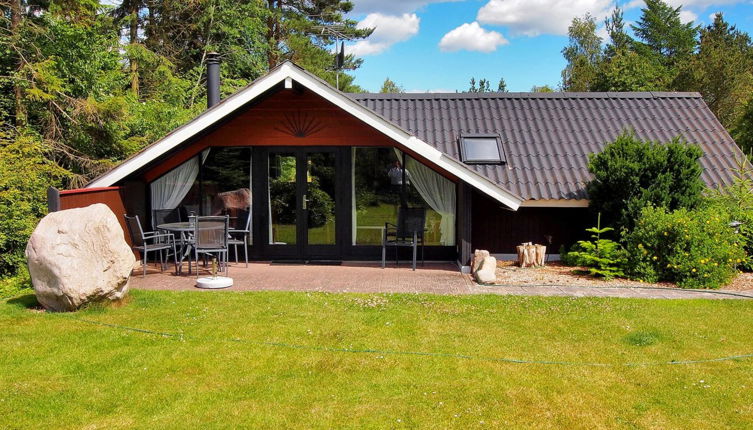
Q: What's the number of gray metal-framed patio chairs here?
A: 5